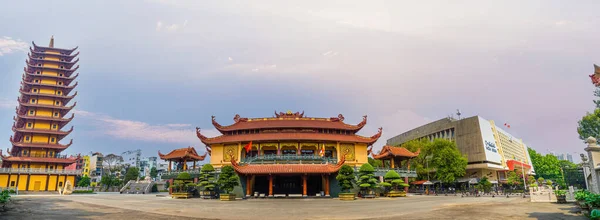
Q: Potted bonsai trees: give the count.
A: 6